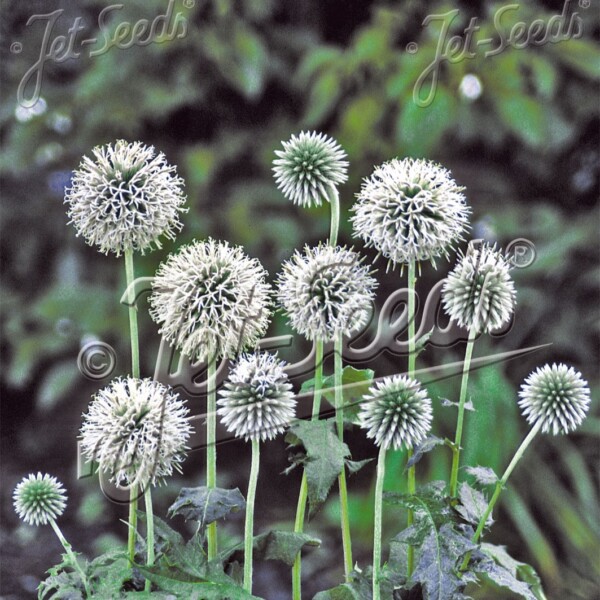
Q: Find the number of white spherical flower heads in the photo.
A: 11